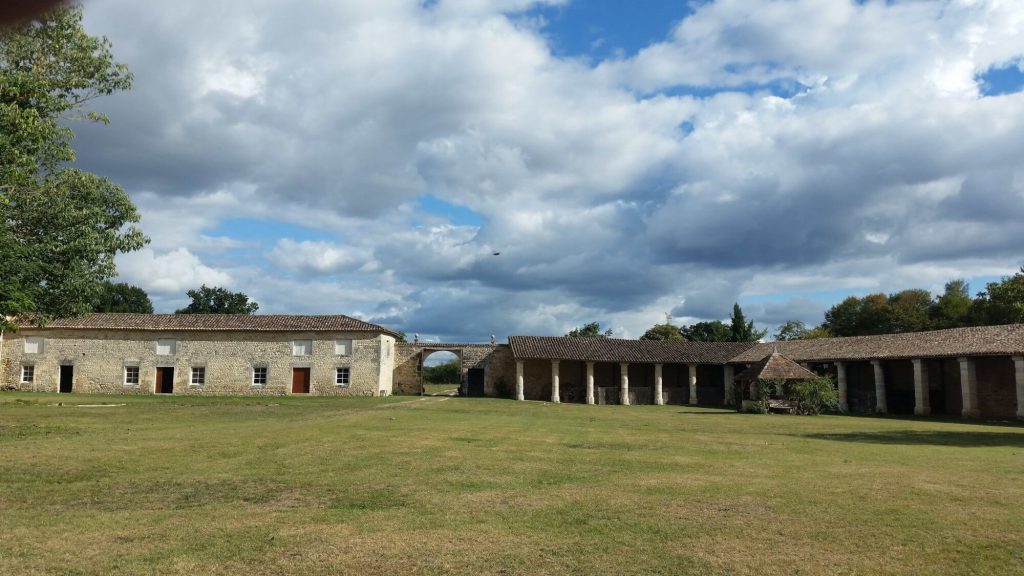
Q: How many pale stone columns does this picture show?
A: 12